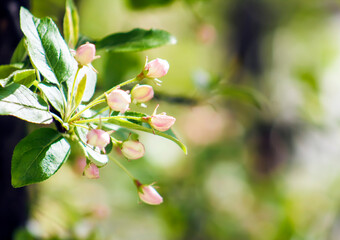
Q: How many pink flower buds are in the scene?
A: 9